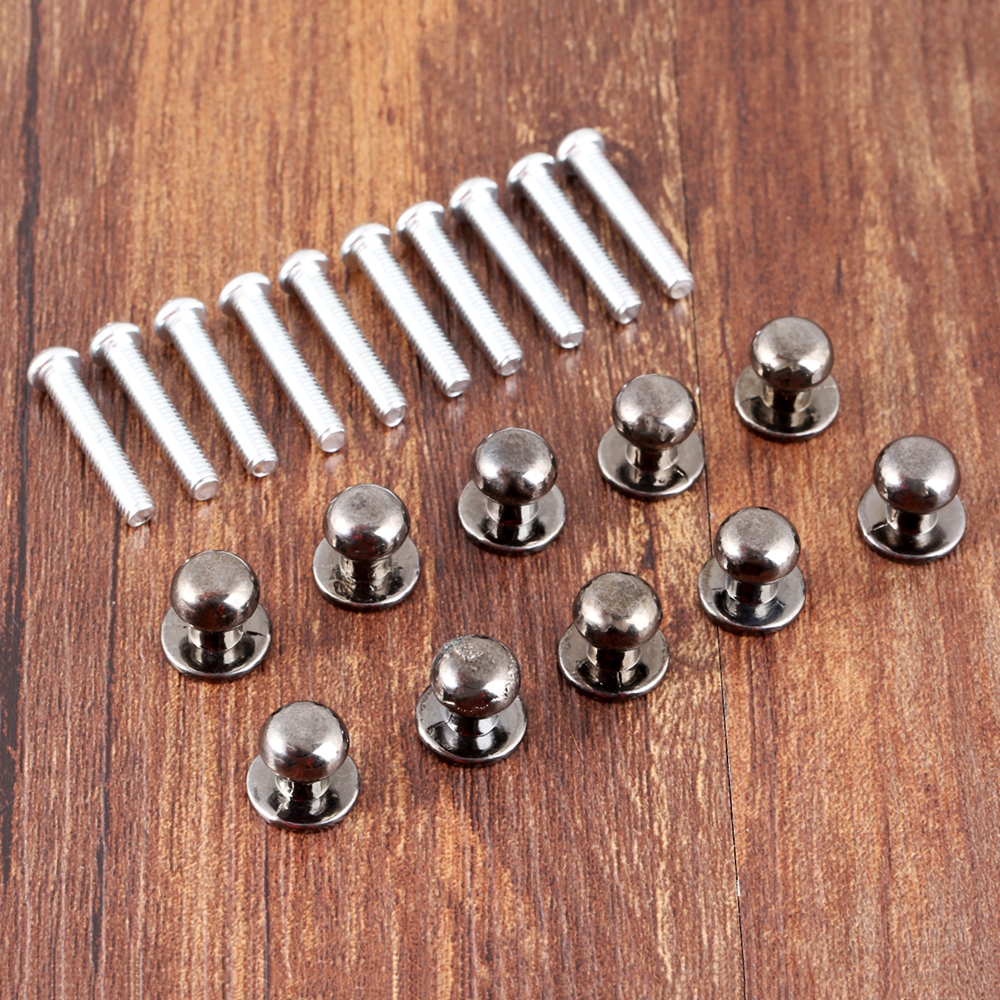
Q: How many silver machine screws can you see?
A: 10